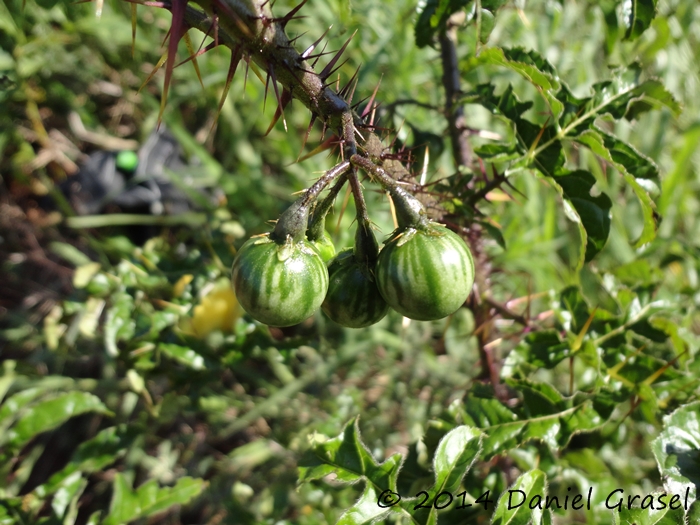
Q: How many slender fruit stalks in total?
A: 4